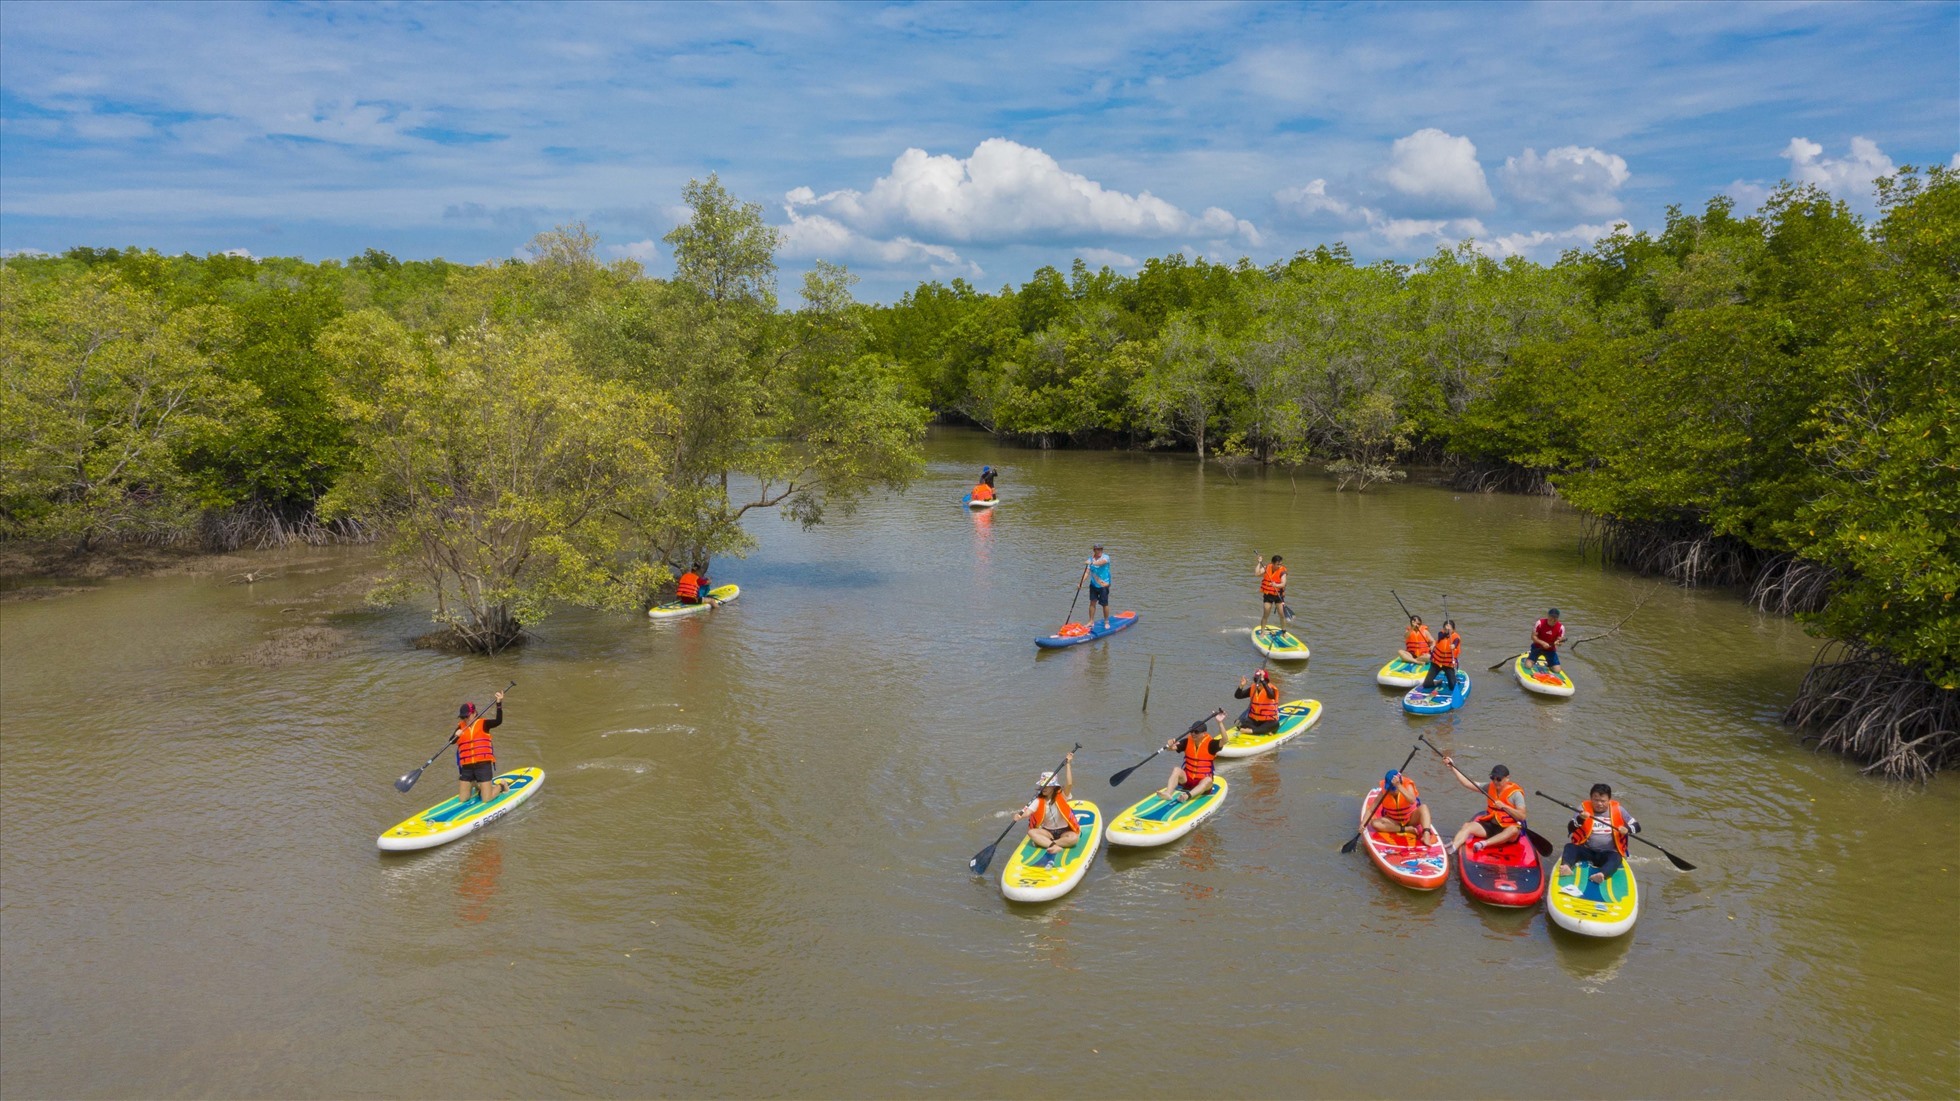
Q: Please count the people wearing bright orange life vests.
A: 11